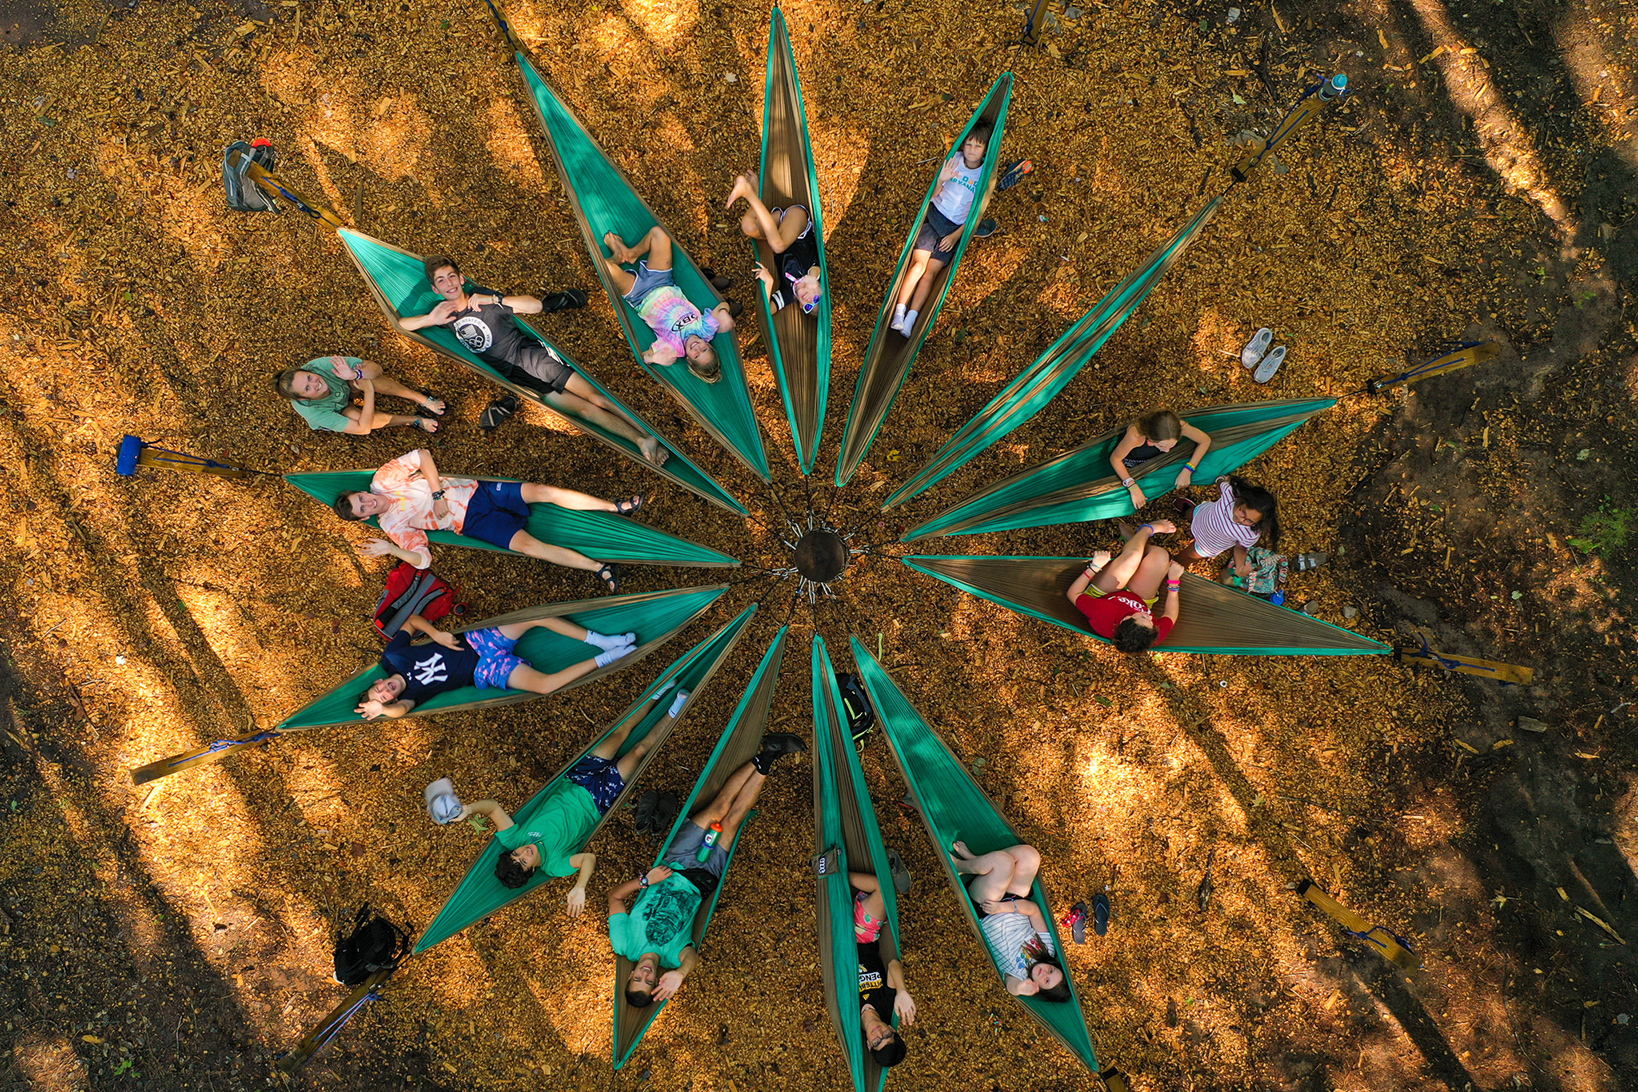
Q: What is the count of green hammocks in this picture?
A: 13